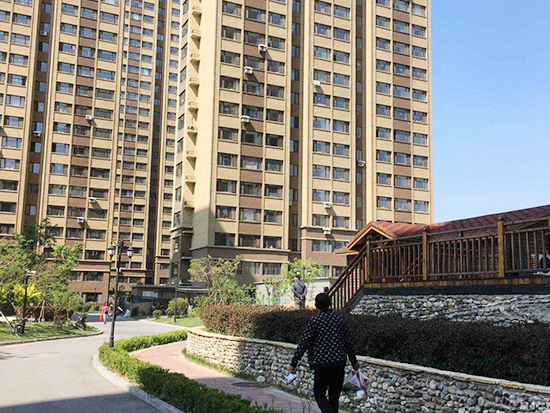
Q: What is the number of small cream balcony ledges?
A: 9